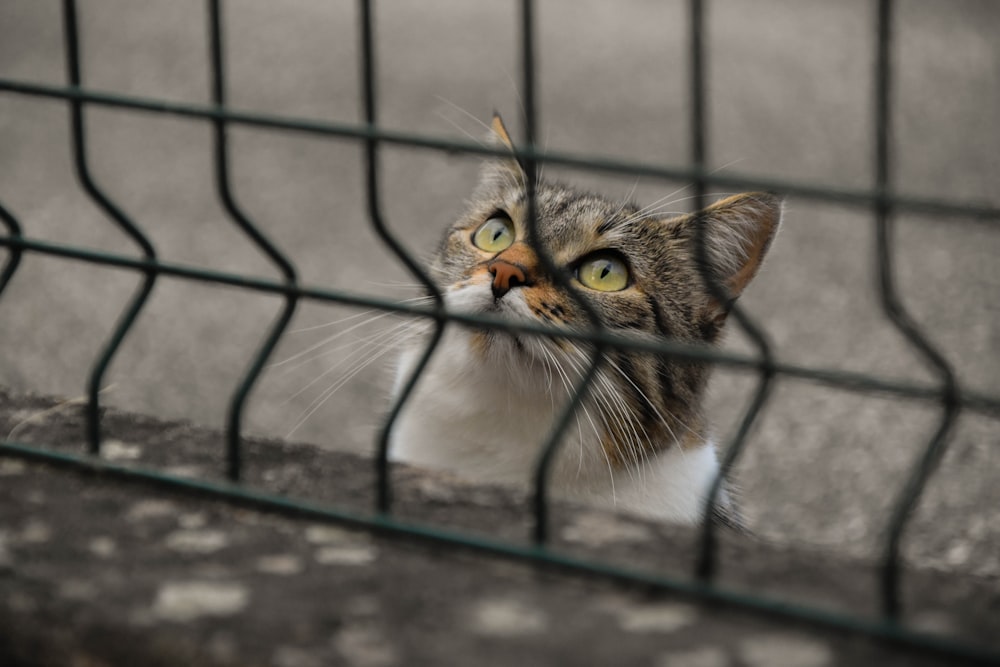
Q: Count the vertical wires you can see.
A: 7